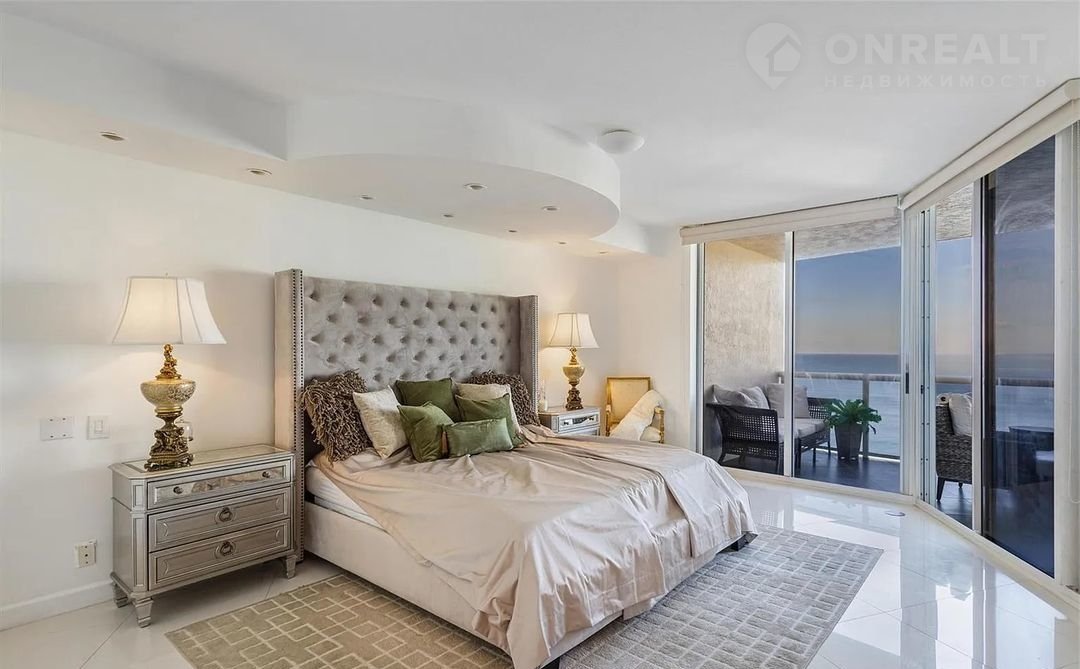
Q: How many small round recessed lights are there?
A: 9